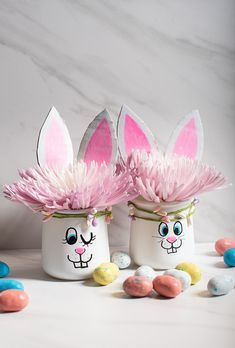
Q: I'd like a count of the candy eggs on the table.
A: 13